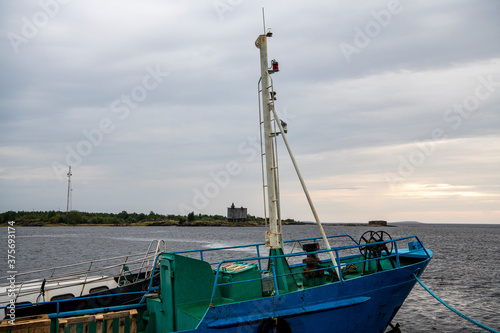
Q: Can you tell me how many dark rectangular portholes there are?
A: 3